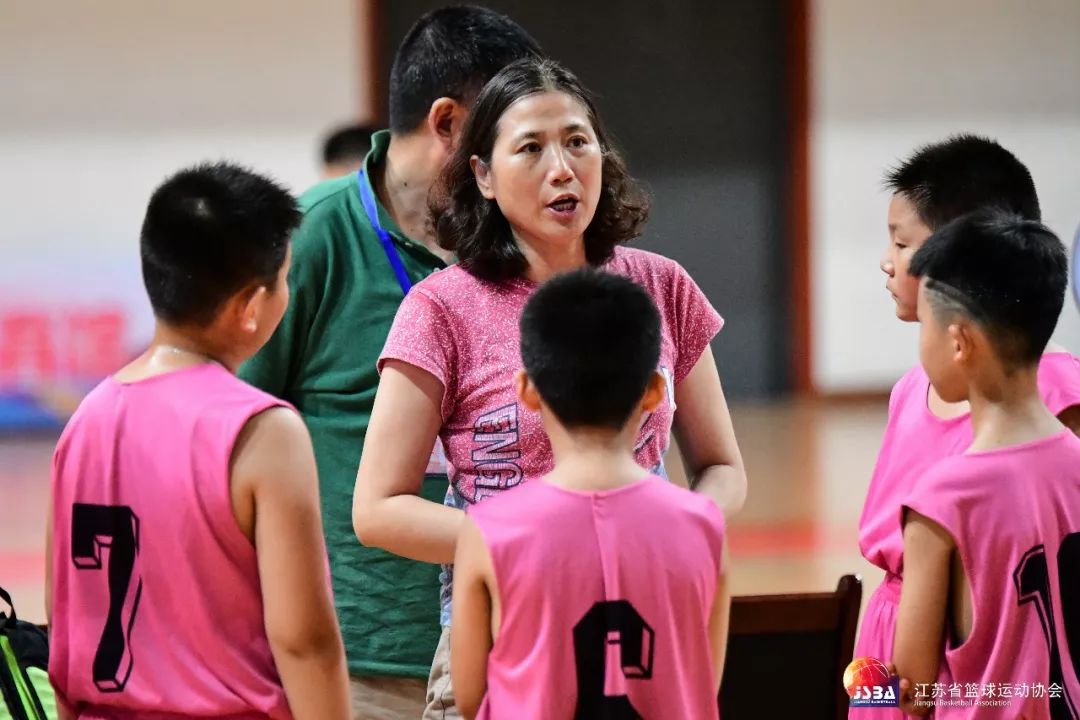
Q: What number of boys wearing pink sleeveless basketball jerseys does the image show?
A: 4